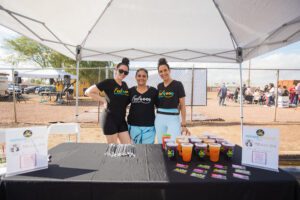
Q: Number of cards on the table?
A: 11